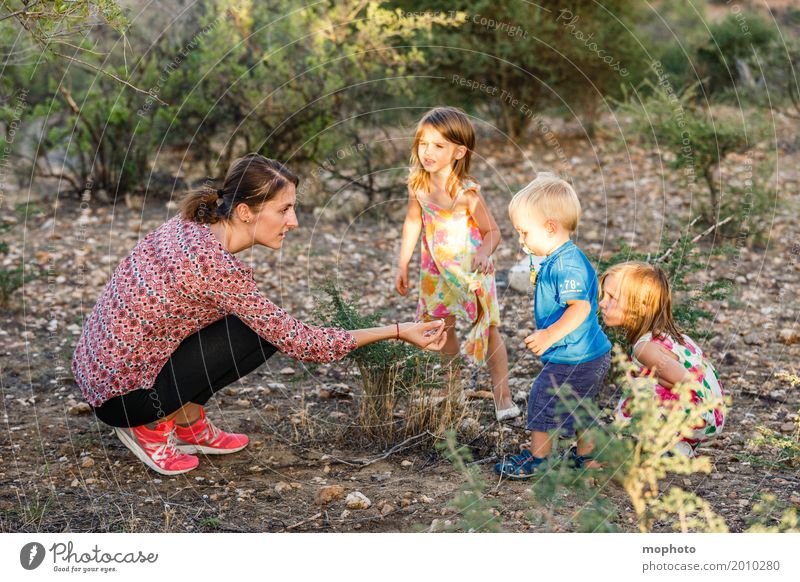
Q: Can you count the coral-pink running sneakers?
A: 2